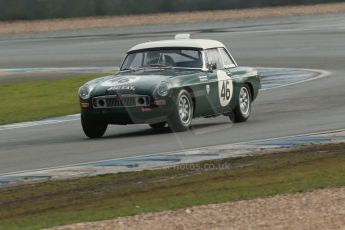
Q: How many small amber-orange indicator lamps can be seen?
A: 2